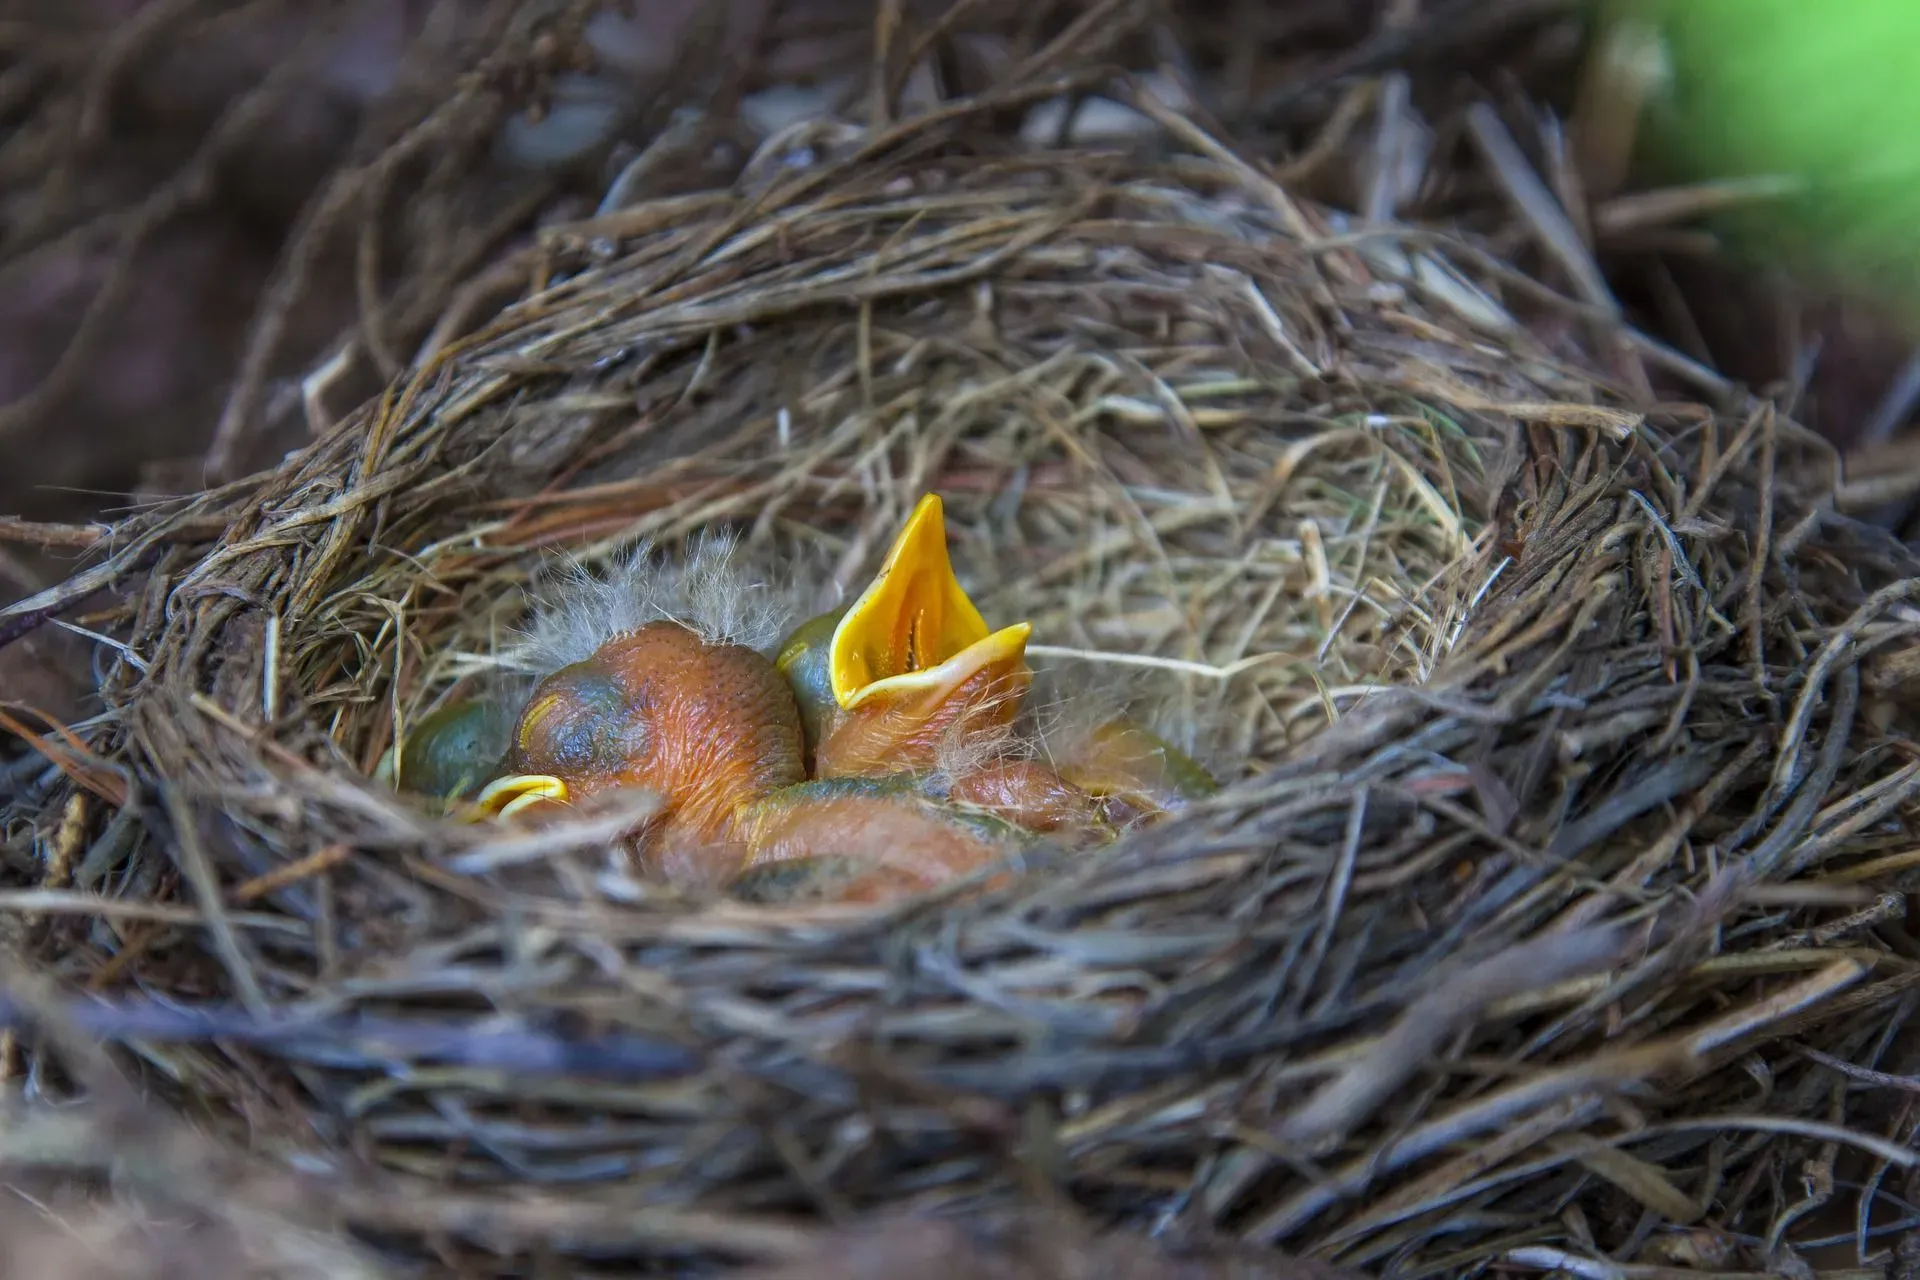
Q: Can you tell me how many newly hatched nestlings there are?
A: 2